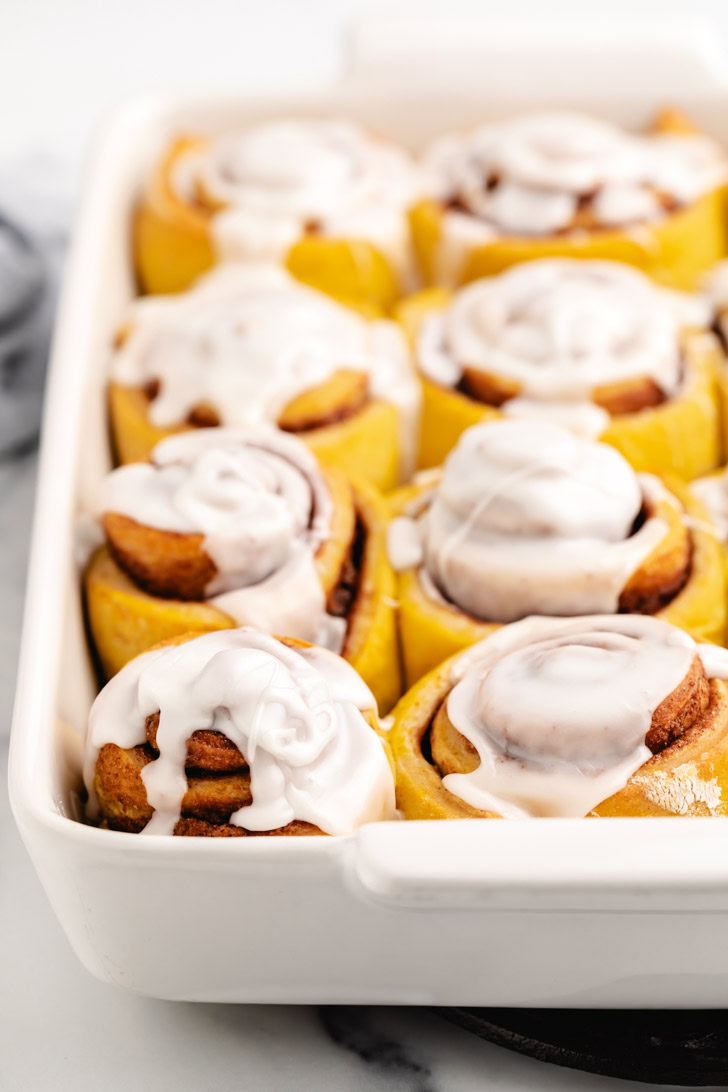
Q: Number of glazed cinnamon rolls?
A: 8